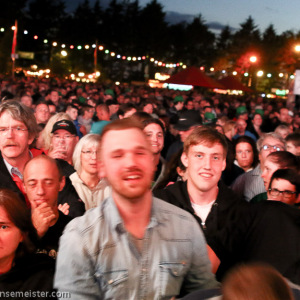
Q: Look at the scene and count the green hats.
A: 6